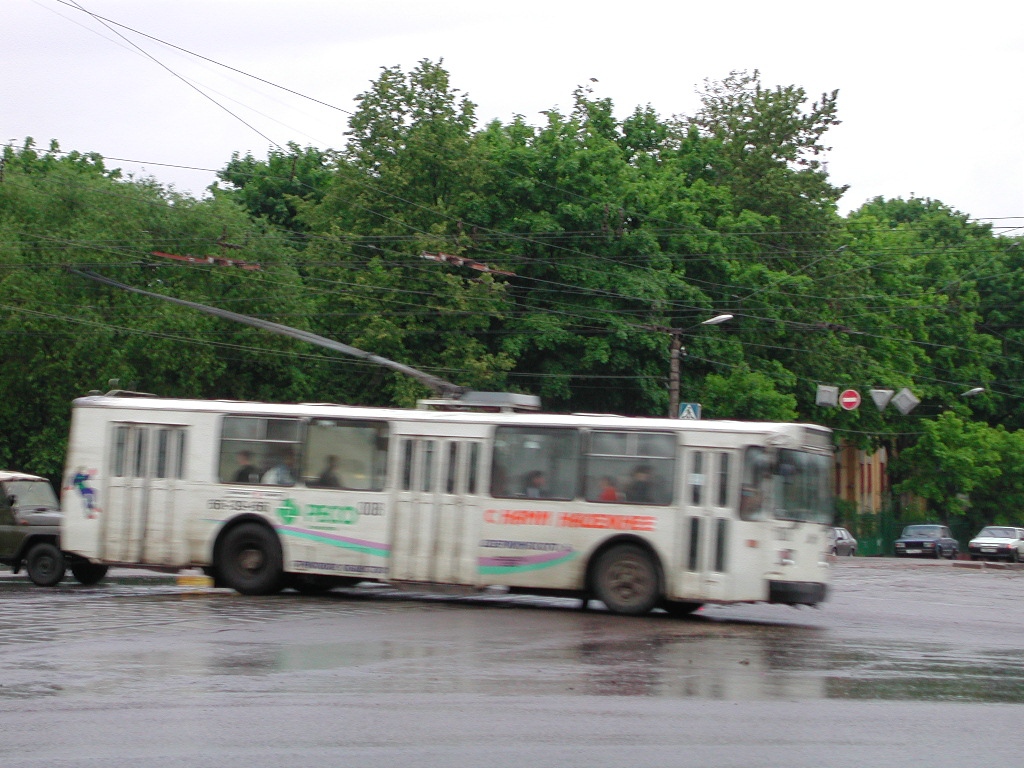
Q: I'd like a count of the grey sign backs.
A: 3